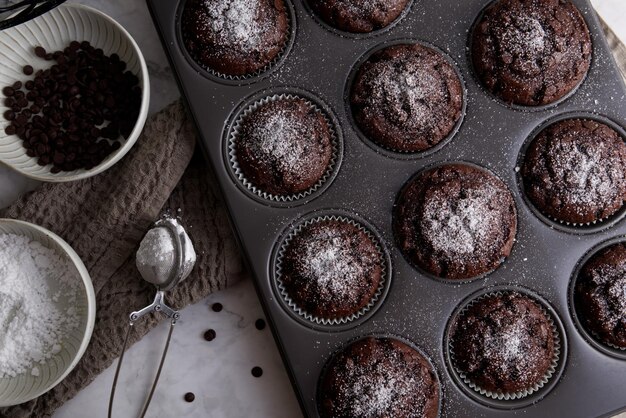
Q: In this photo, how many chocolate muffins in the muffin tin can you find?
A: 11